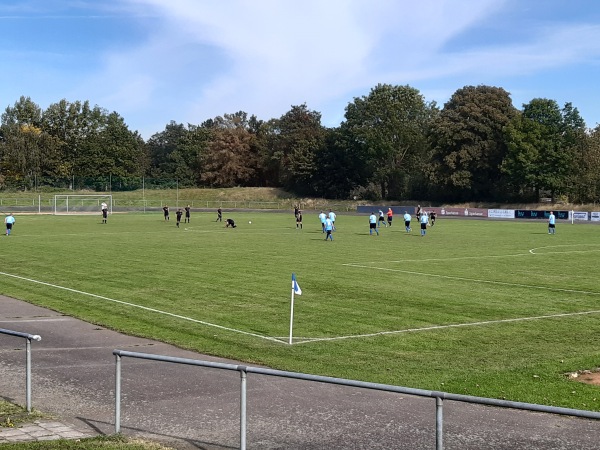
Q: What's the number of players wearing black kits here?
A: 10